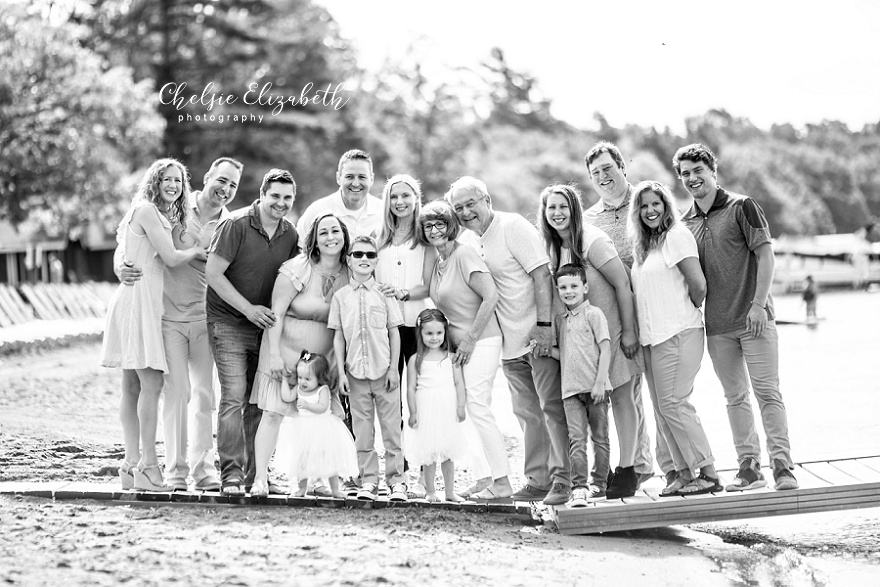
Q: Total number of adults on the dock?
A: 12